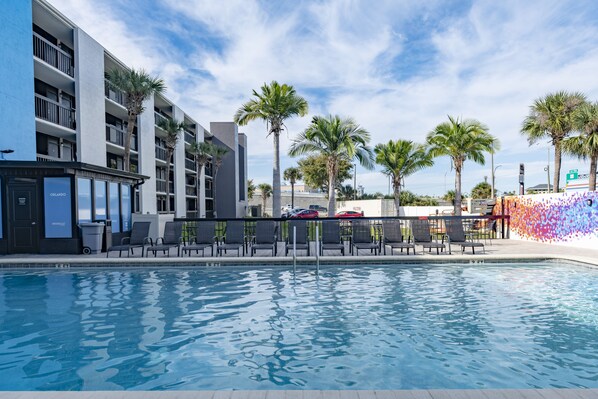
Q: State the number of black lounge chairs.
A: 11